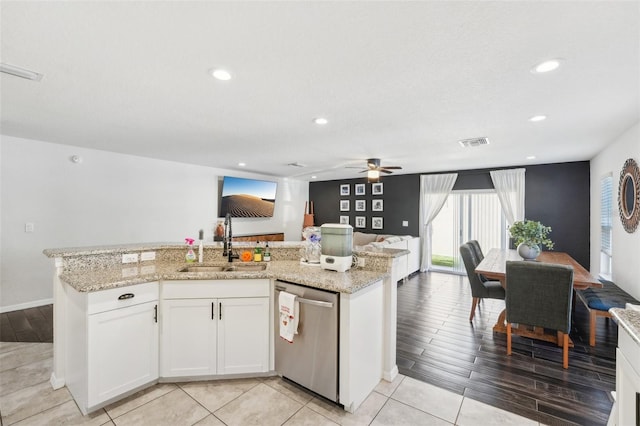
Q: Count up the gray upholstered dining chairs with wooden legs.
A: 3